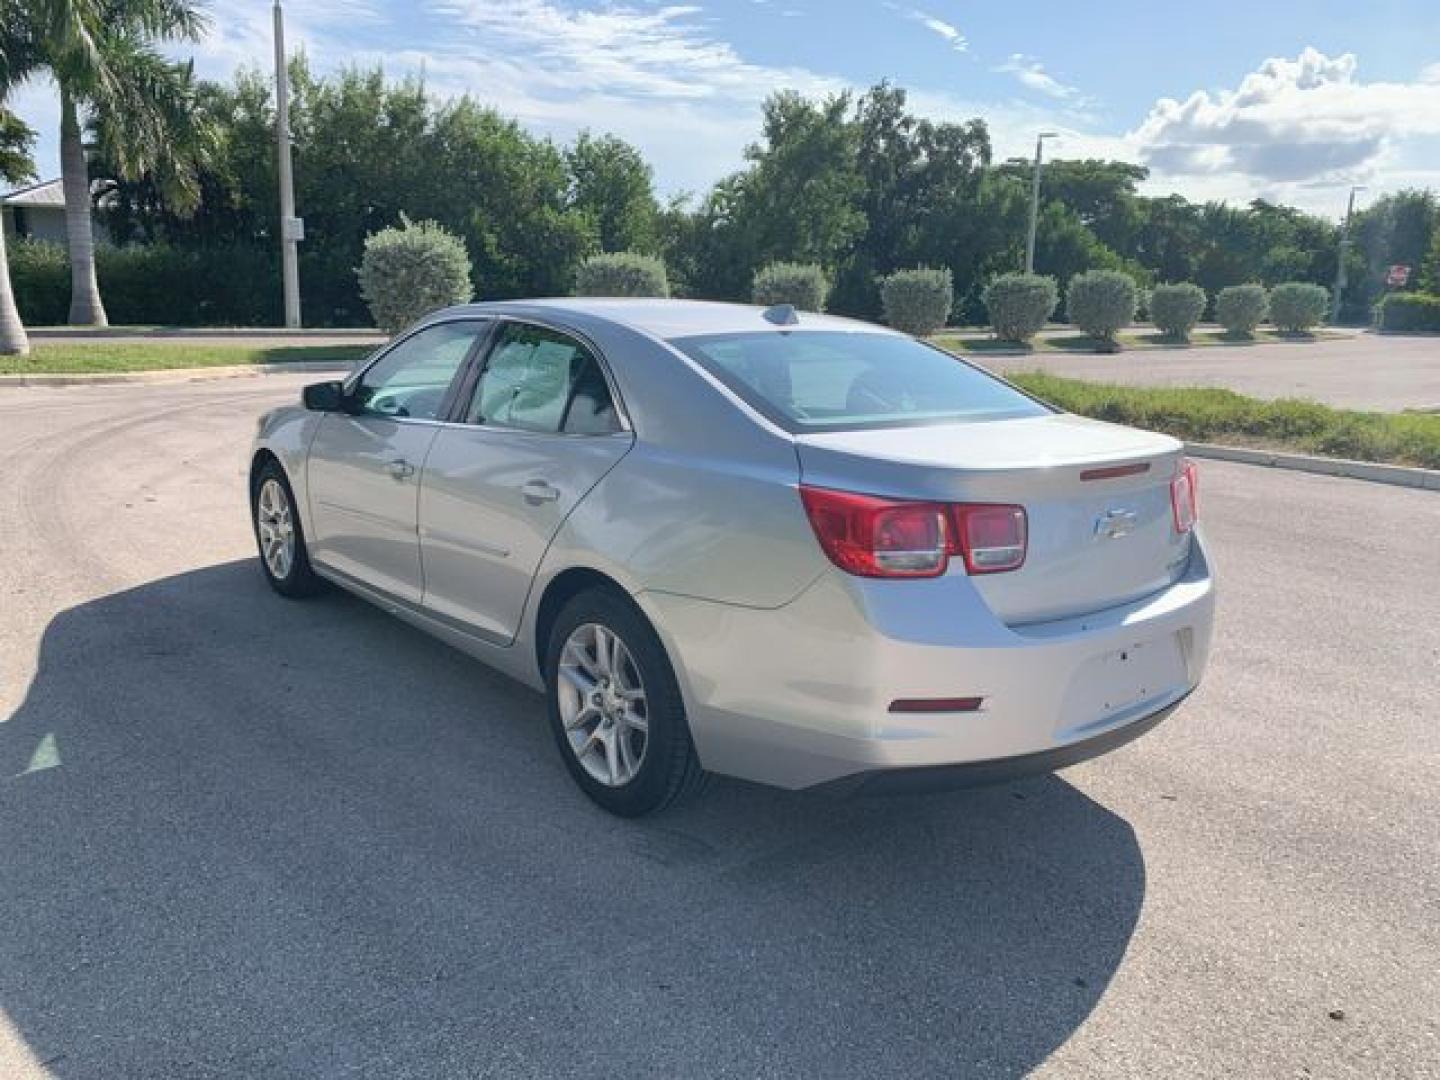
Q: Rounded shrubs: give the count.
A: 9